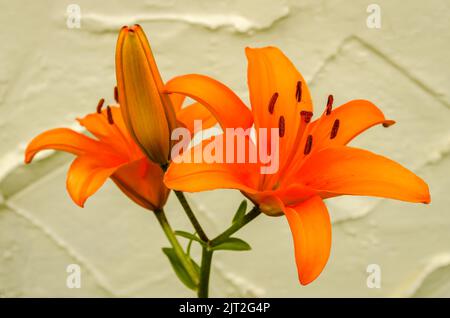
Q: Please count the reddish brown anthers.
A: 9